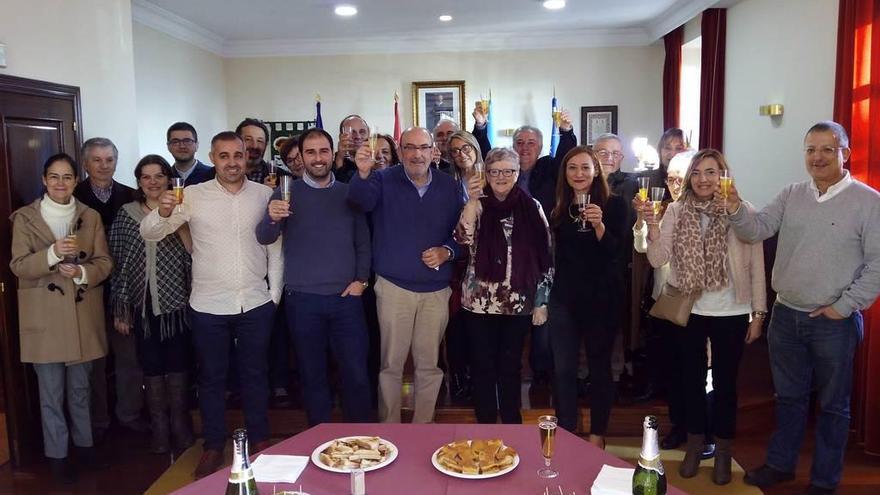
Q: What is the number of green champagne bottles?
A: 2